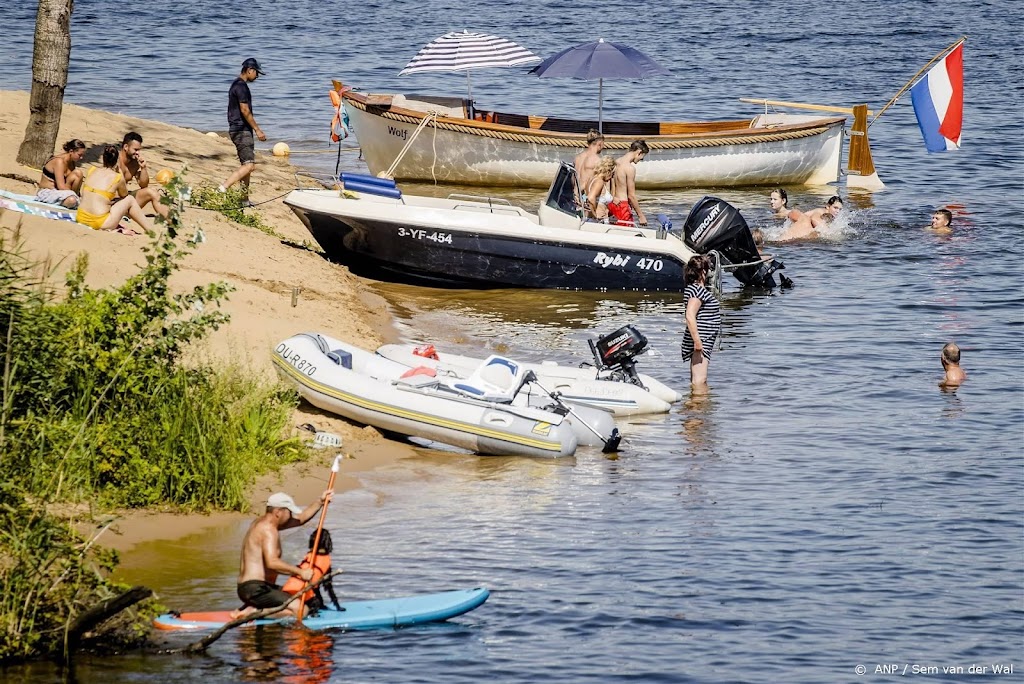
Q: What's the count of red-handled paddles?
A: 1